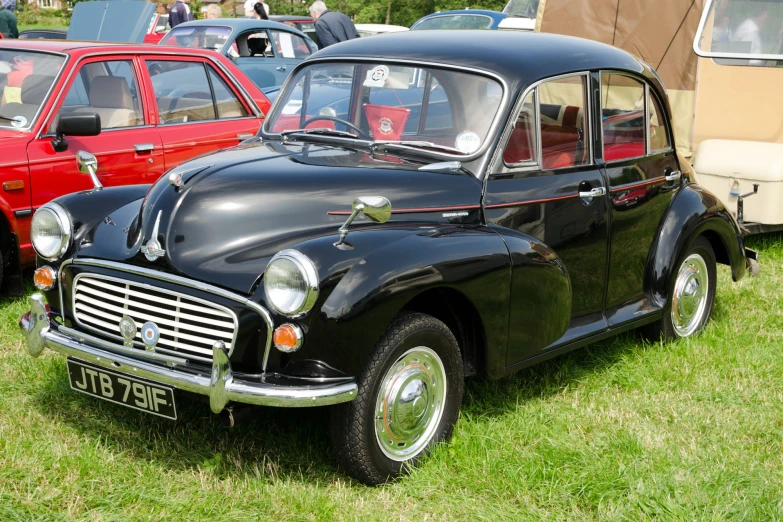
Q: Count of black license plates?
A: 1